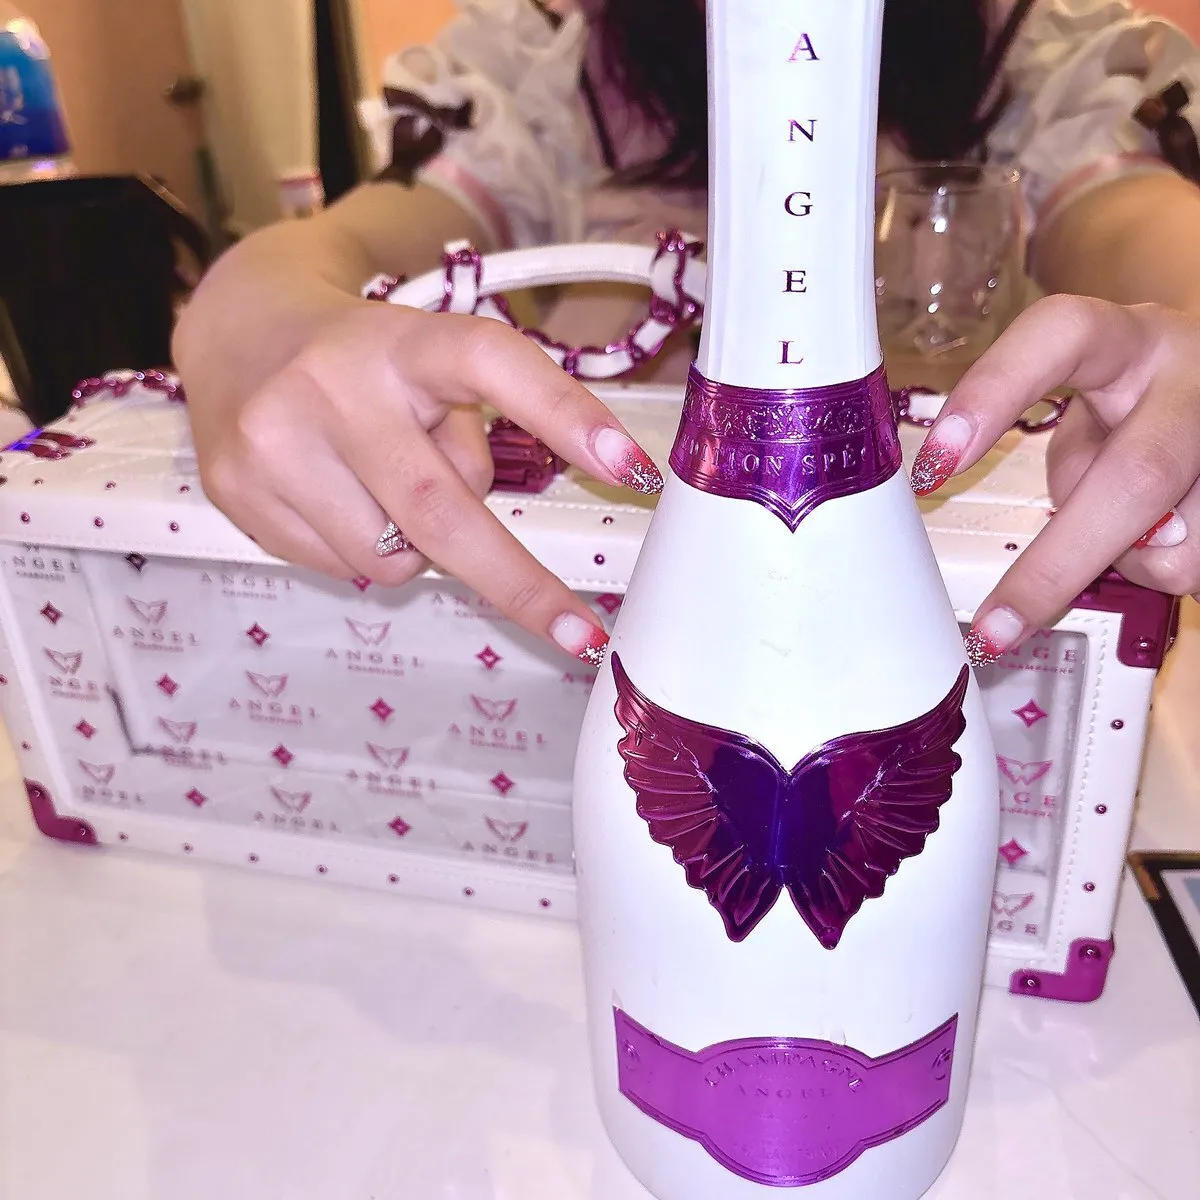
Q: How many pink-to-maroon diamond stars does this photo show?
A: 15